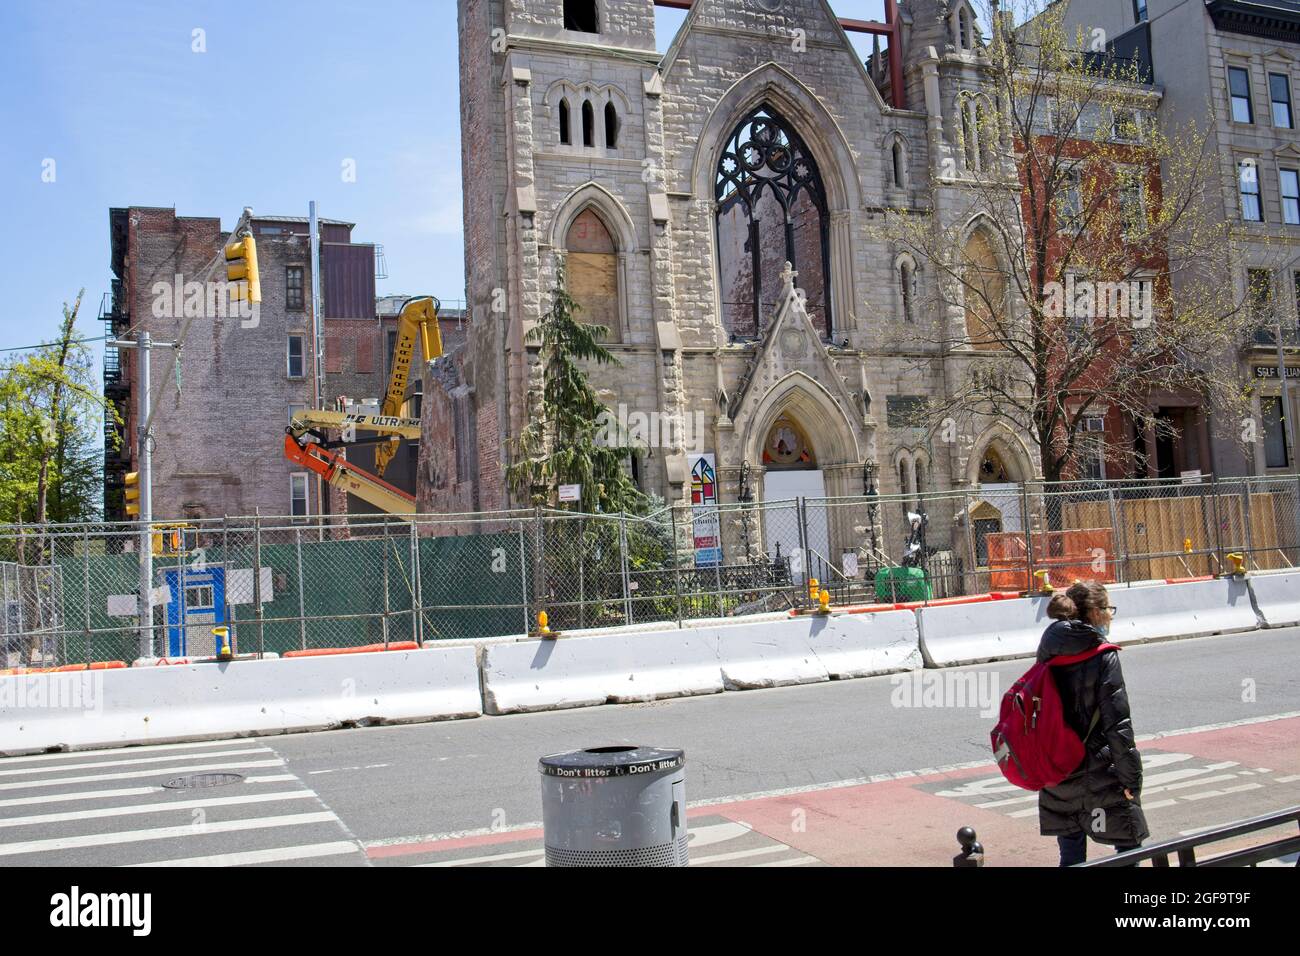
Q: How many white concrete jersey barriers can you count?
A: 4